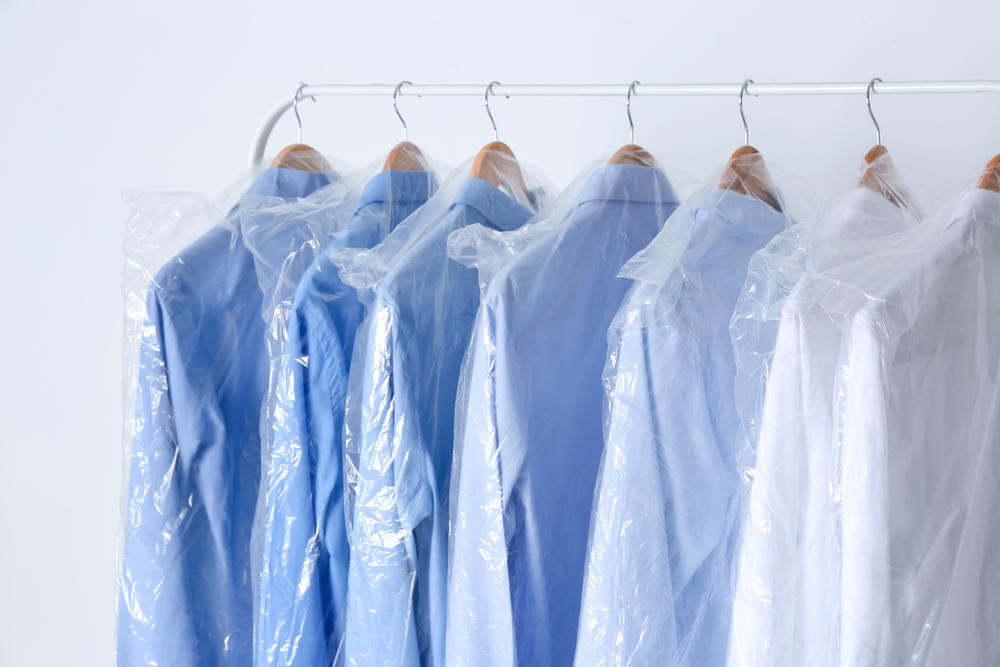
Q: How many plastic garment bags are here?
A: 7